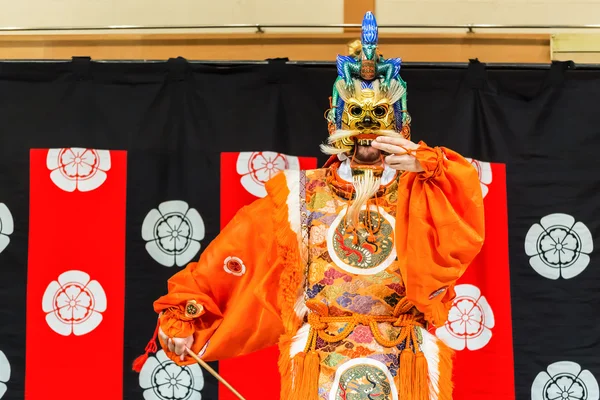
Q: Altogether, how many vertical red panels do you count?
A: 3